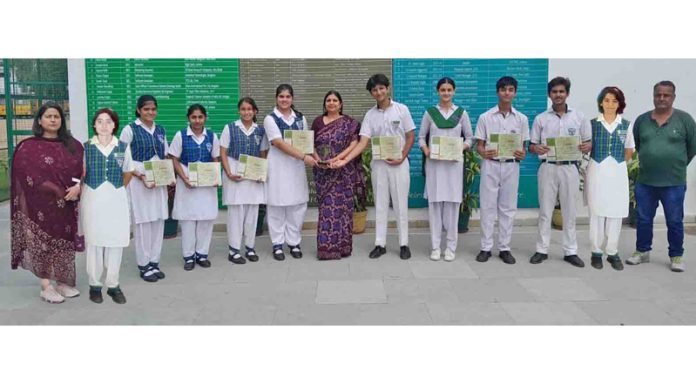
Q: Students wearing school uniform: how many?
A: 10